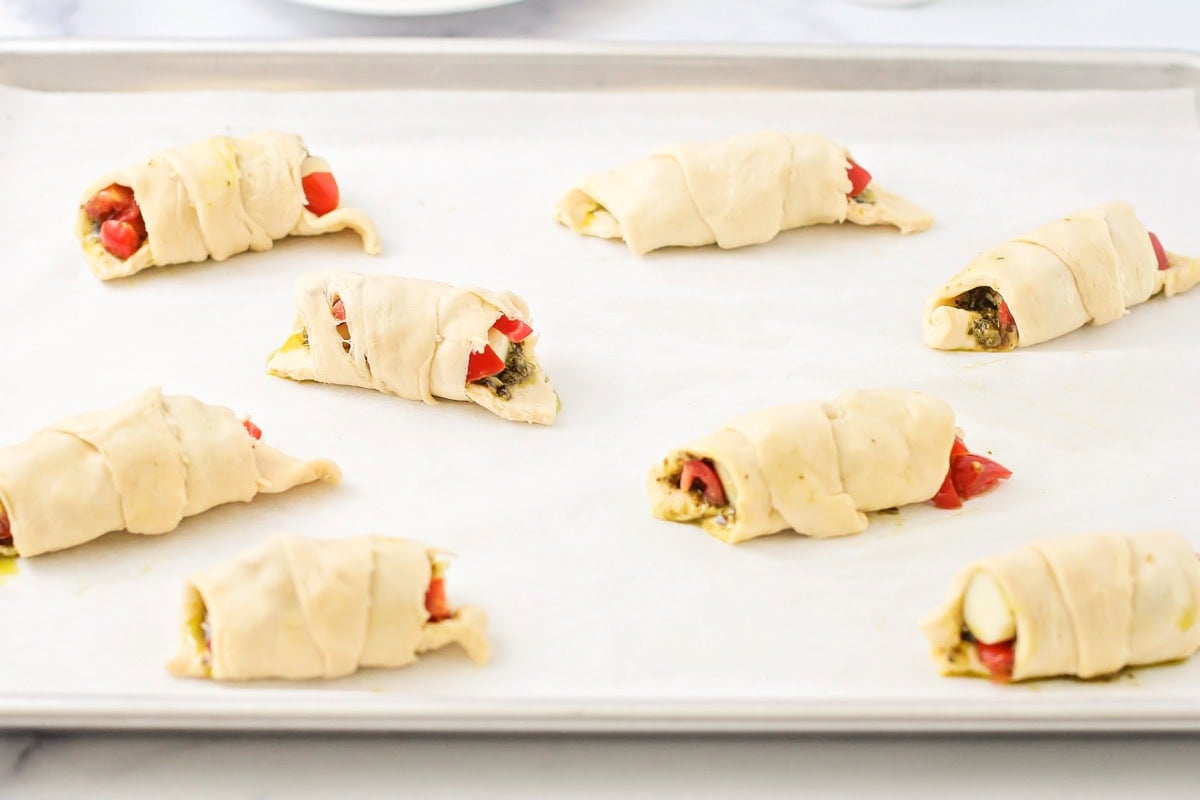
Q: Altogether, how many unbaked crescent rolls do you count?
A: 8